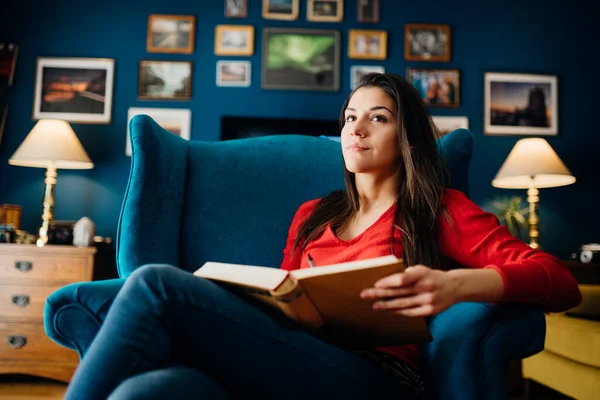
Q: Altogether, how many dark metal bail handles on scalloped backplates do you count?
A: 3